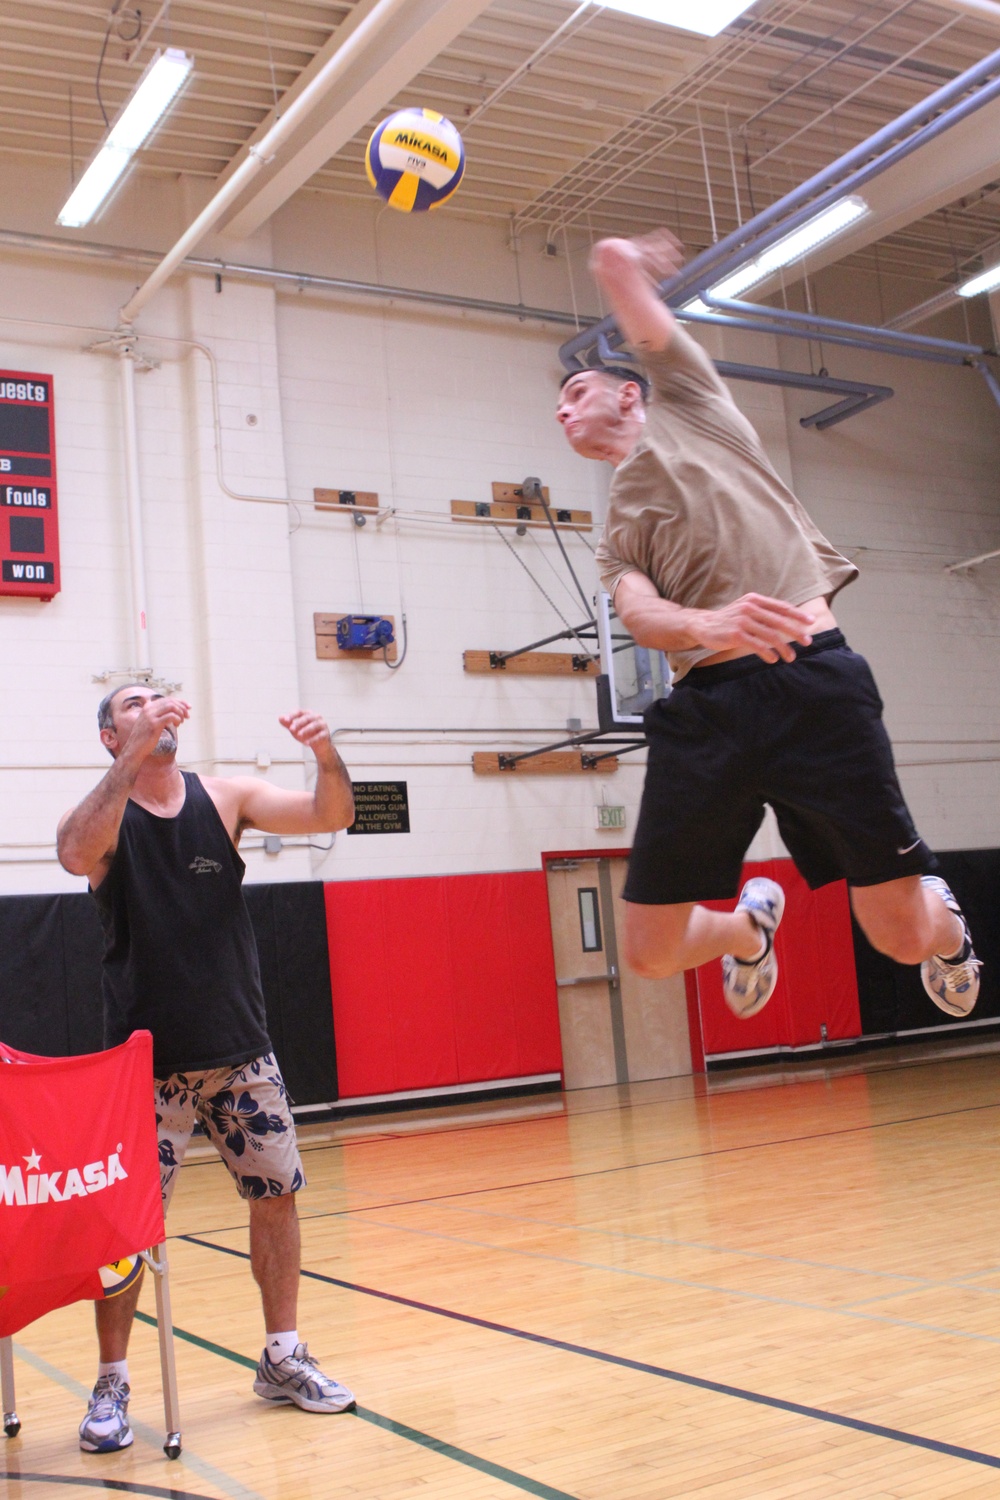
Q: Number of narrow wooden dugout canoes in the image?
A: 0